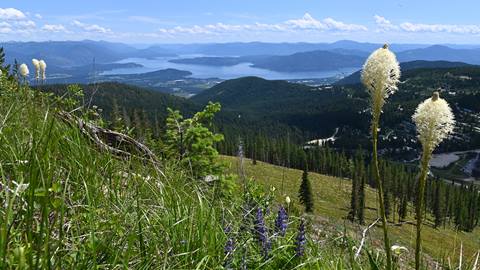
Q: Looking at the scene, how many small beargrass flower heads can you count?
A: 3